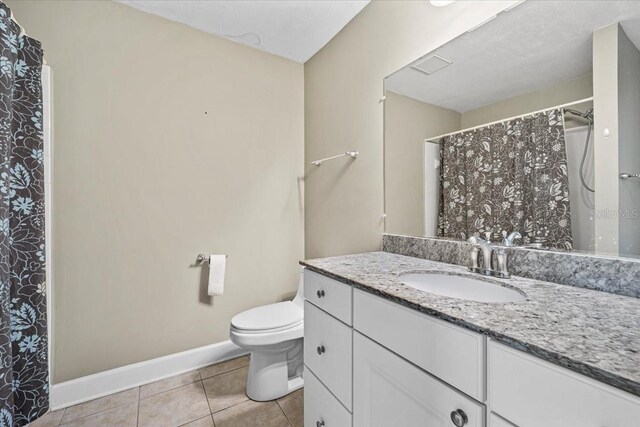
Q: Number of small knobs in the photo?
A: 4